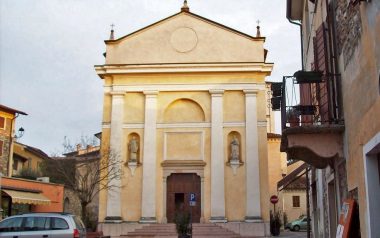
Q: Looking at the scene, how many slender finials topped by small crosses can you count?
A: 2